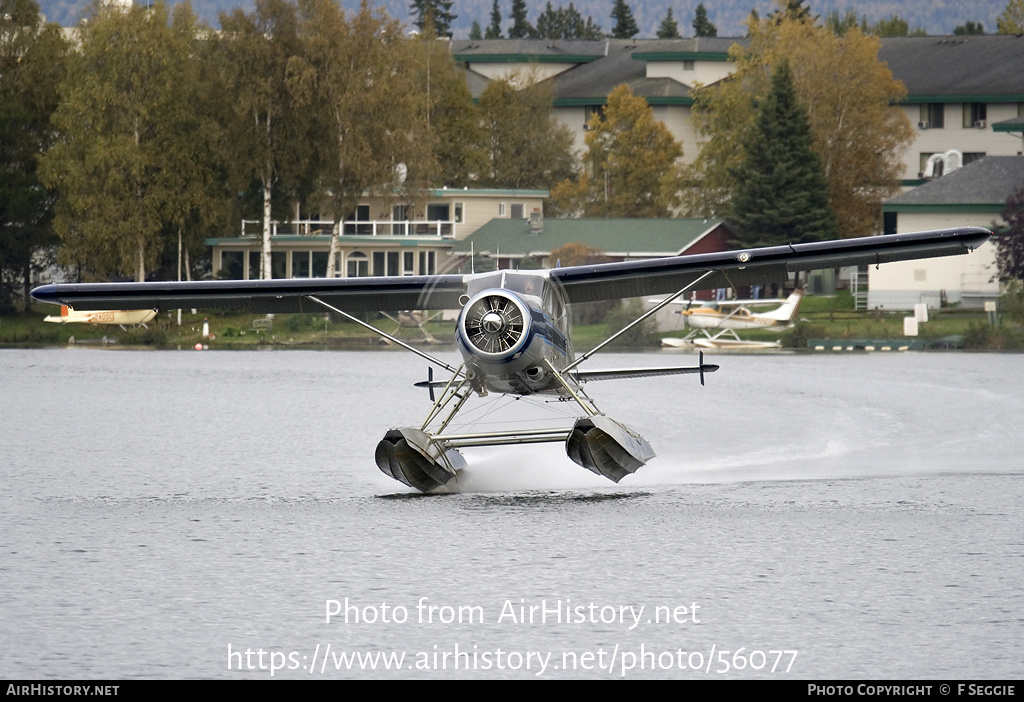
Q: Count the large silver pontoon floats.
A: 2